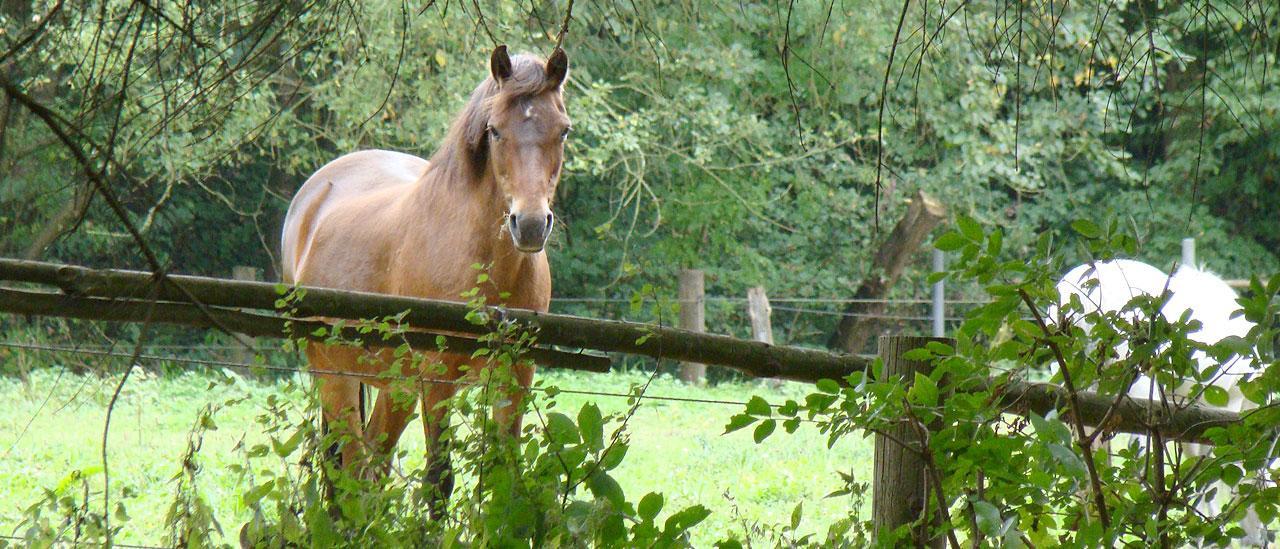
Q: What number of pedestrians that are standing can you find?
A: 0